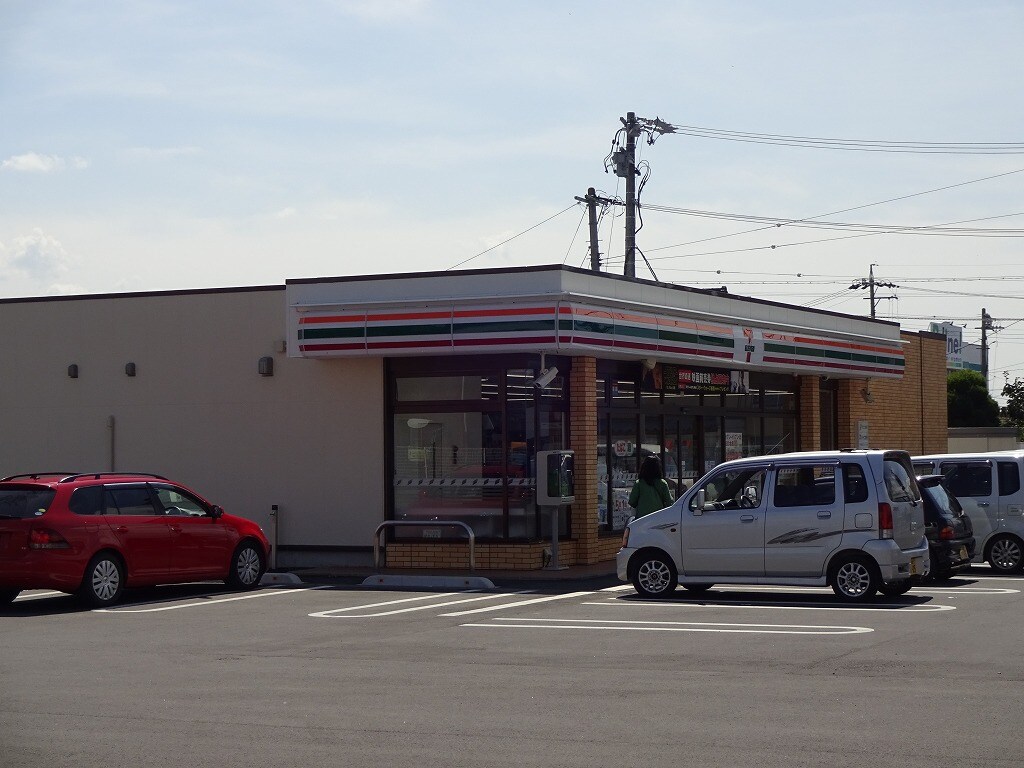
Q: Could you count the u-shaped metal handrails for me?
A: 1